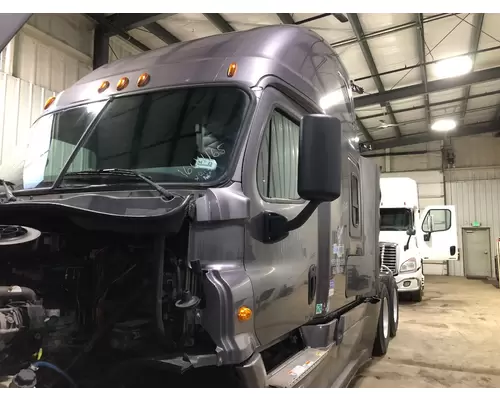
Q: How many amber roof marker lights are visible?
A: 5